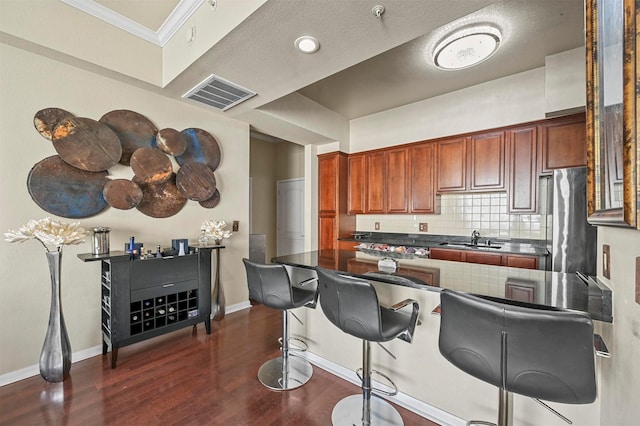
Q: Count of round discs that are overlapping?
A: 11